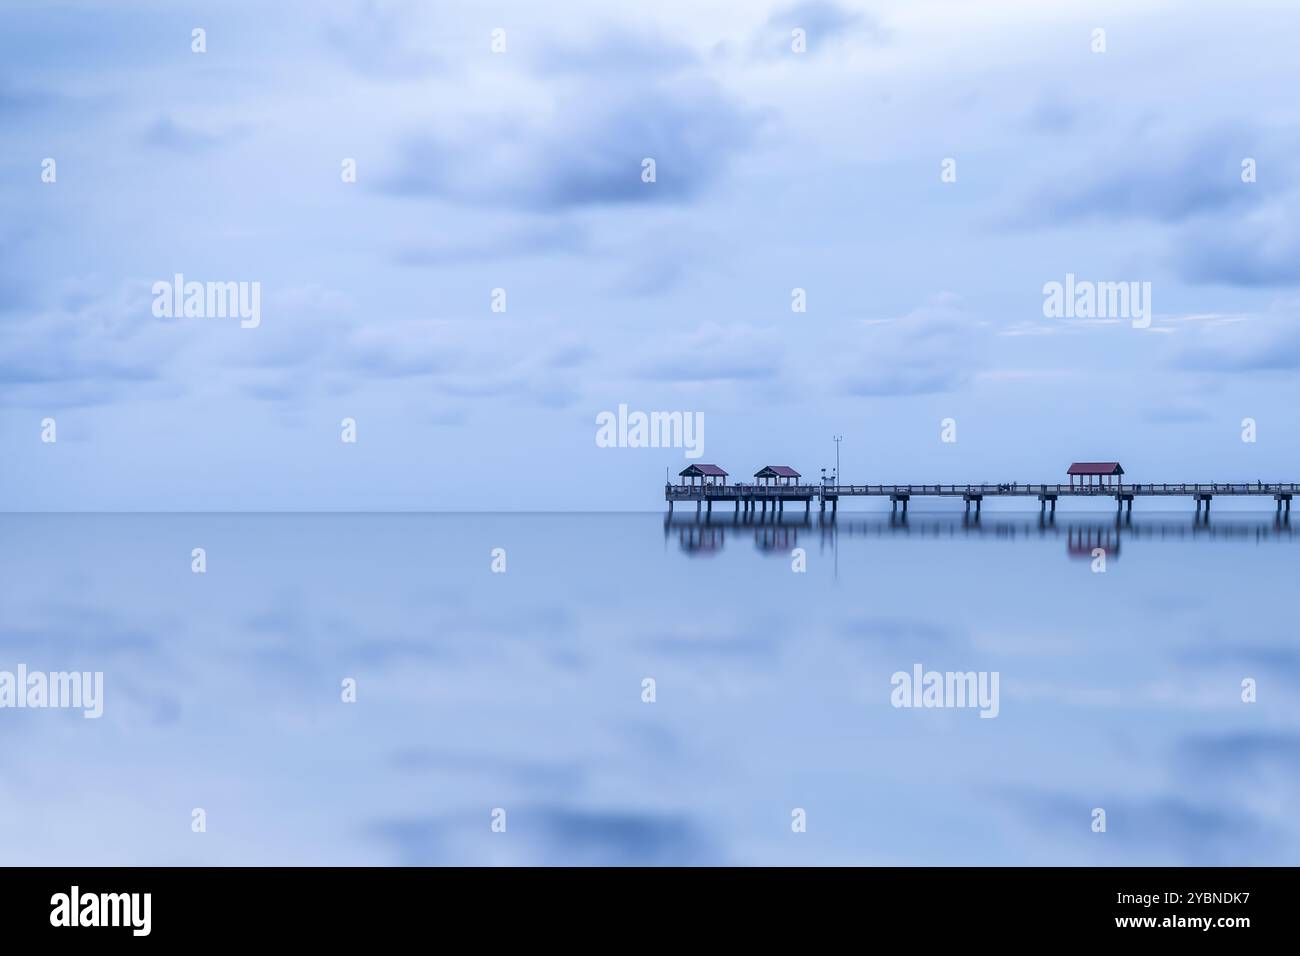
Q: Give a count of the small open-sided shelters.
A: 3